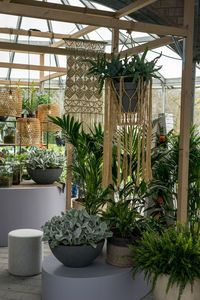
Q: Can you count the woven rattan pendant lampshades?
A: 3